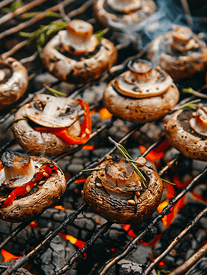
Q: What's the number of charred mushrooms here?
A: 9